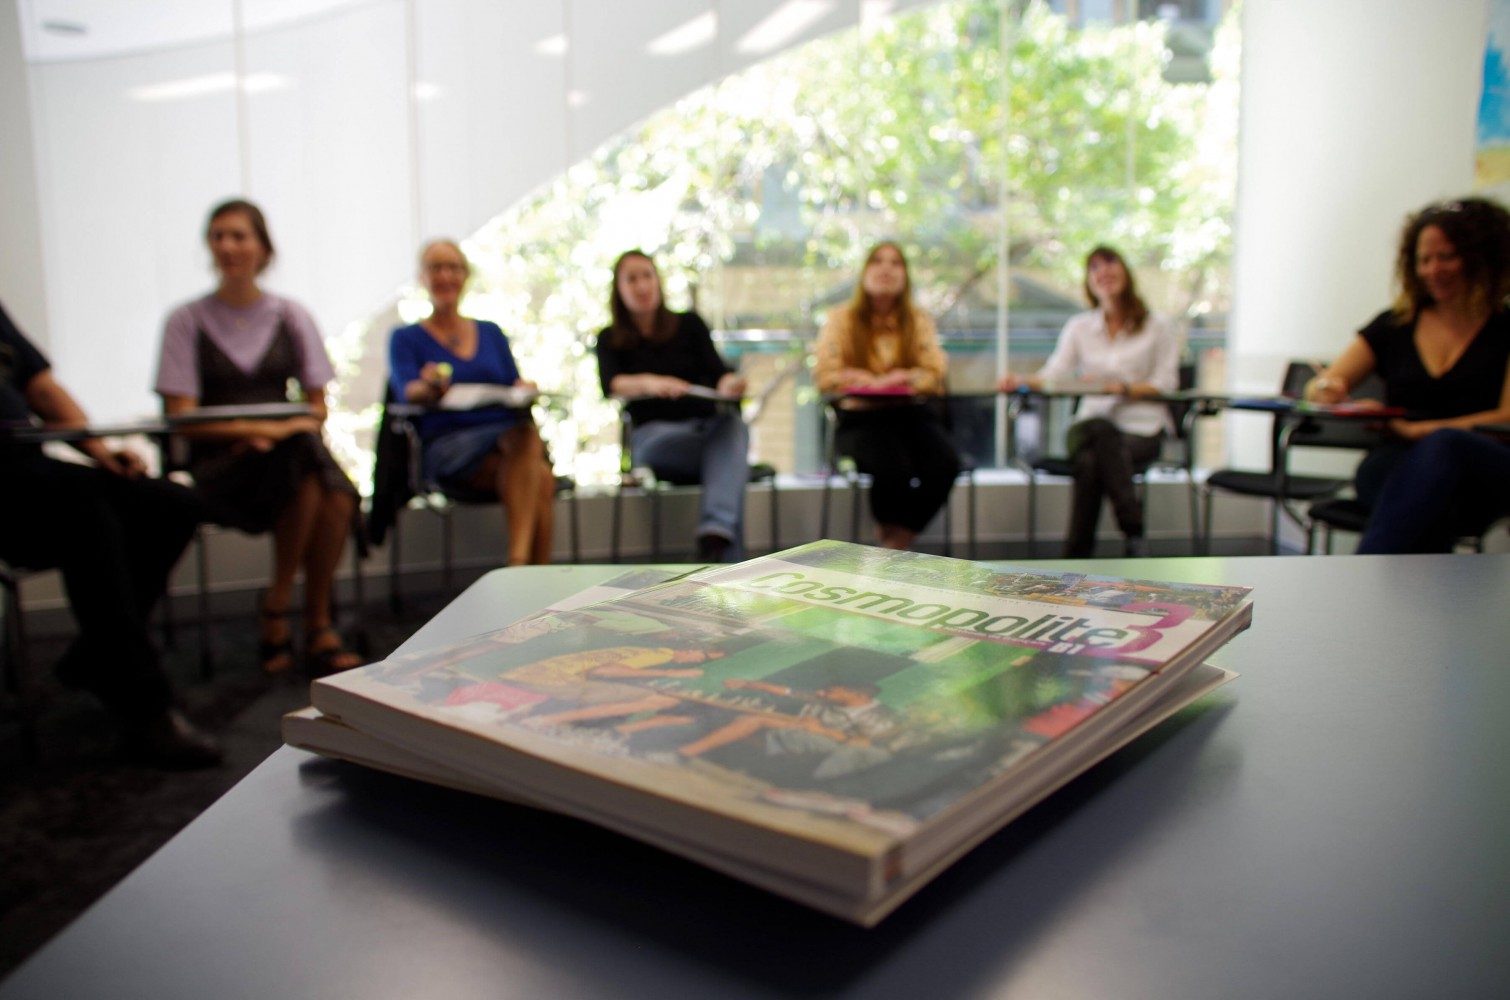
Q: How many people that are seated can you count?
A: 7